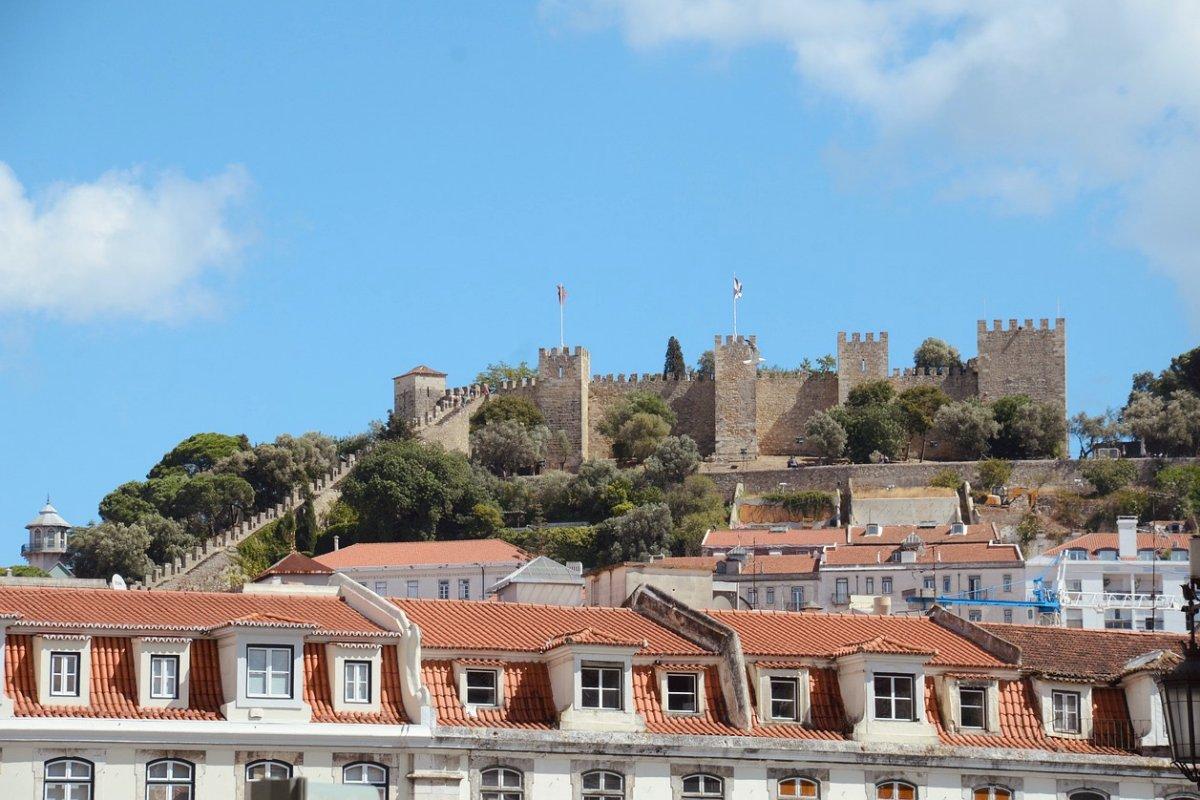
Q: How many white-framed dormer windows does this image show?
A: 11